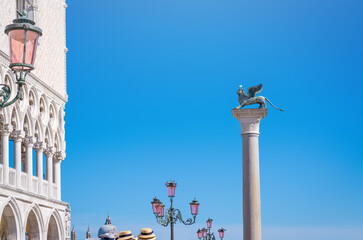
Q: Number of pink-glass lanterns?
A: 9